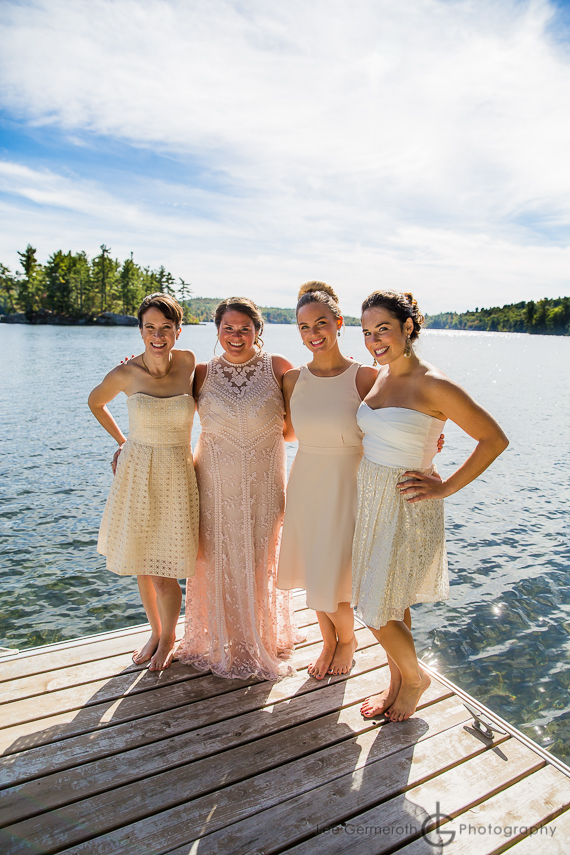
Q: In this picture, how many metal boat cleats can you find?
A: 1